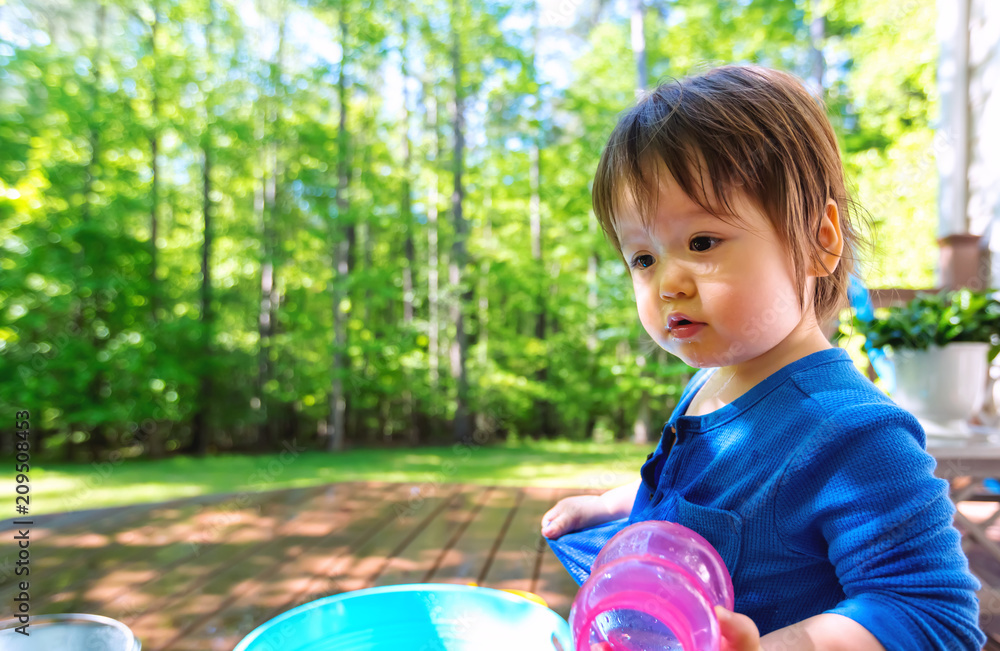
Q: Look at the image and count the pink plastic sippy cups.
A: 1